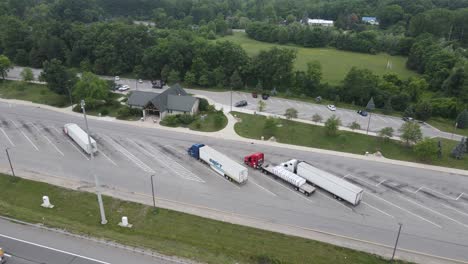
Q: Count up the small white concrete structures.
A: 2